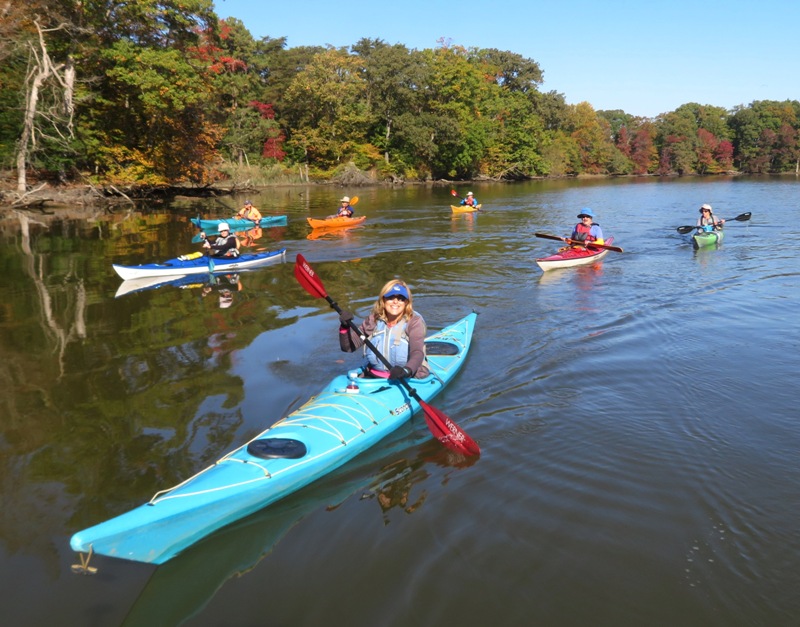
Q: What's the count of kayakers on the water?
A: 7